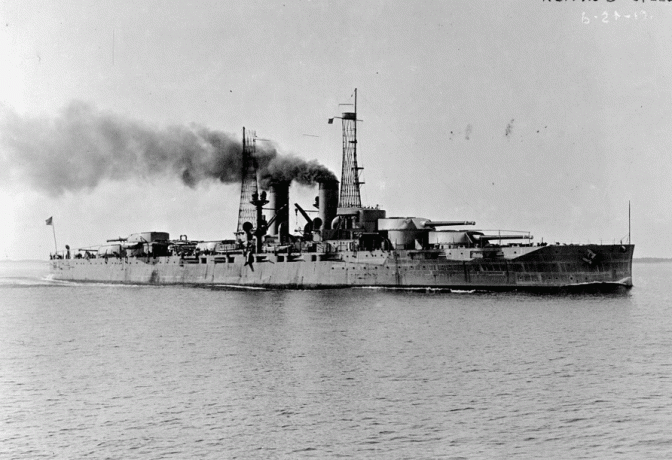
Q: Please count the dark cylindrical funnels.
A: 2